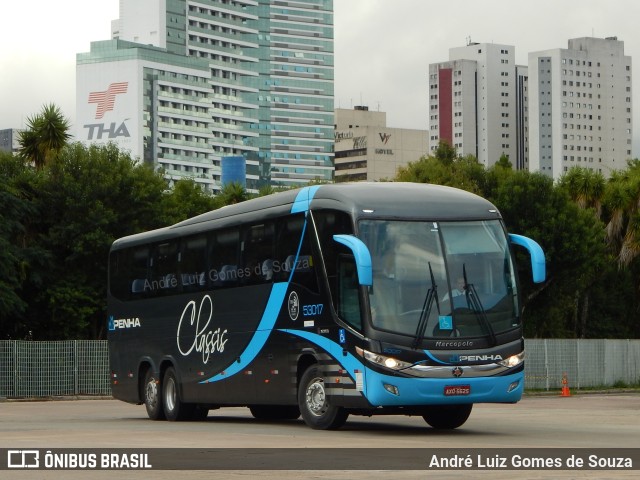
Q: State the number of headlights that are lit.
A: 2